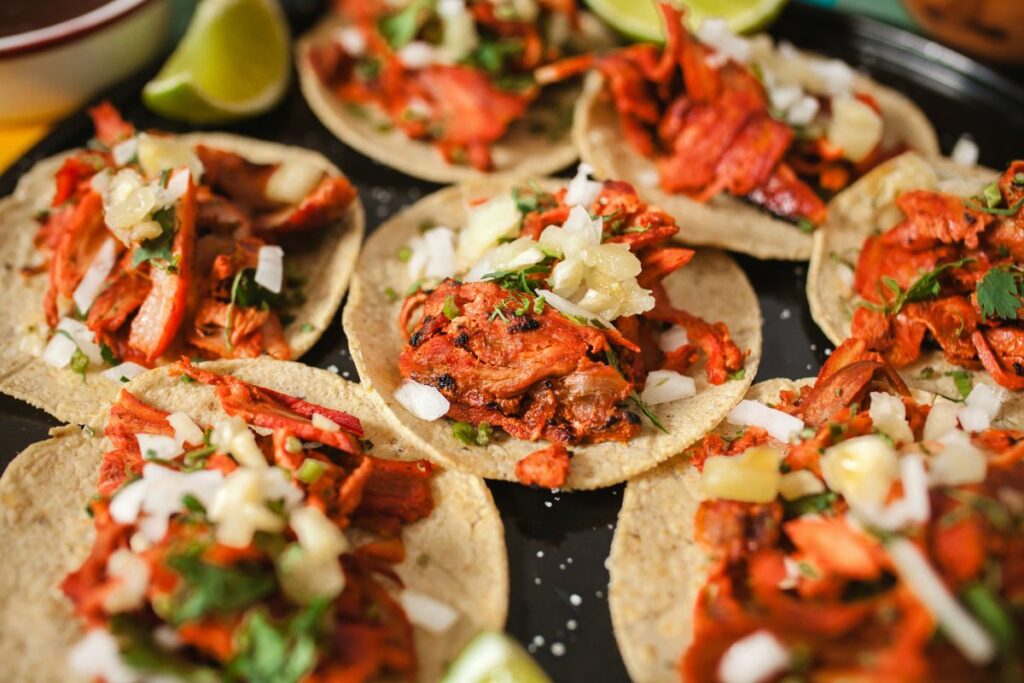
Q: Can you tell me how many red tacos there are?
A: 7